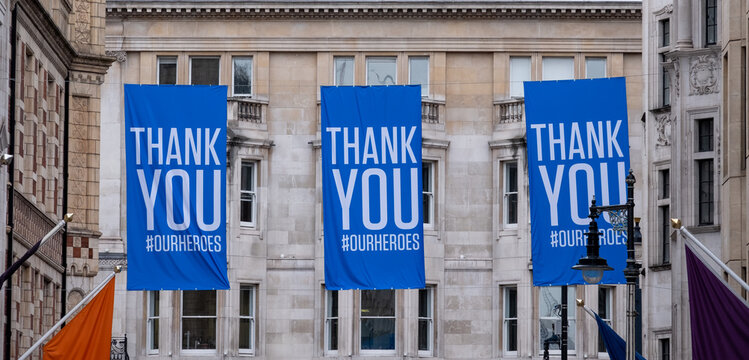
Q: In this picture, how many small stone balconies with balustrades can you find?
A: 3